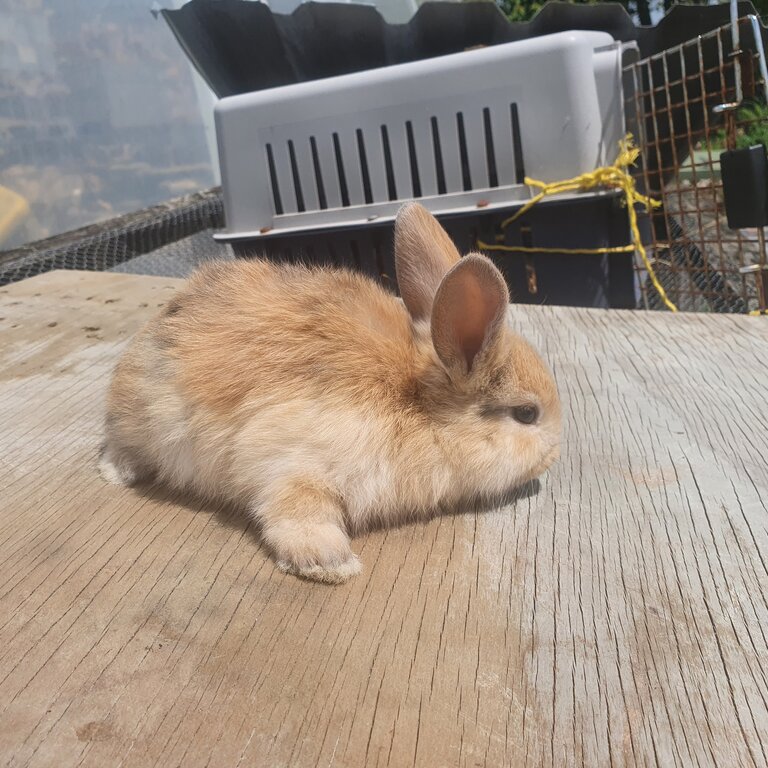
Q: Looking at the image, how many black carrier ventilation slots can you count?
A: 11